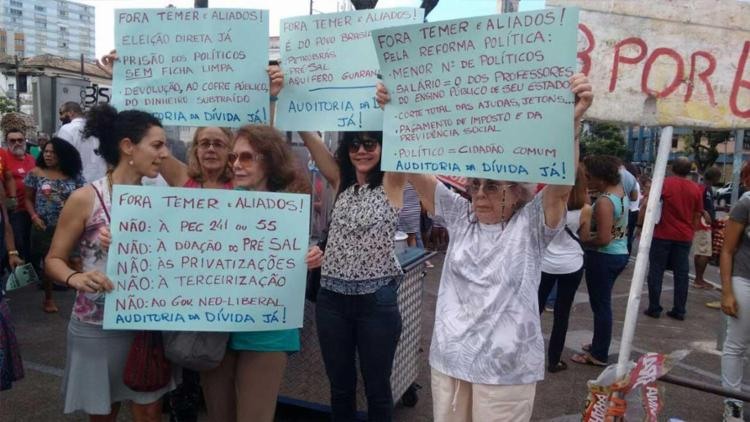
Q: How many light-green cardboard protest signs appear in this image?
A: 4